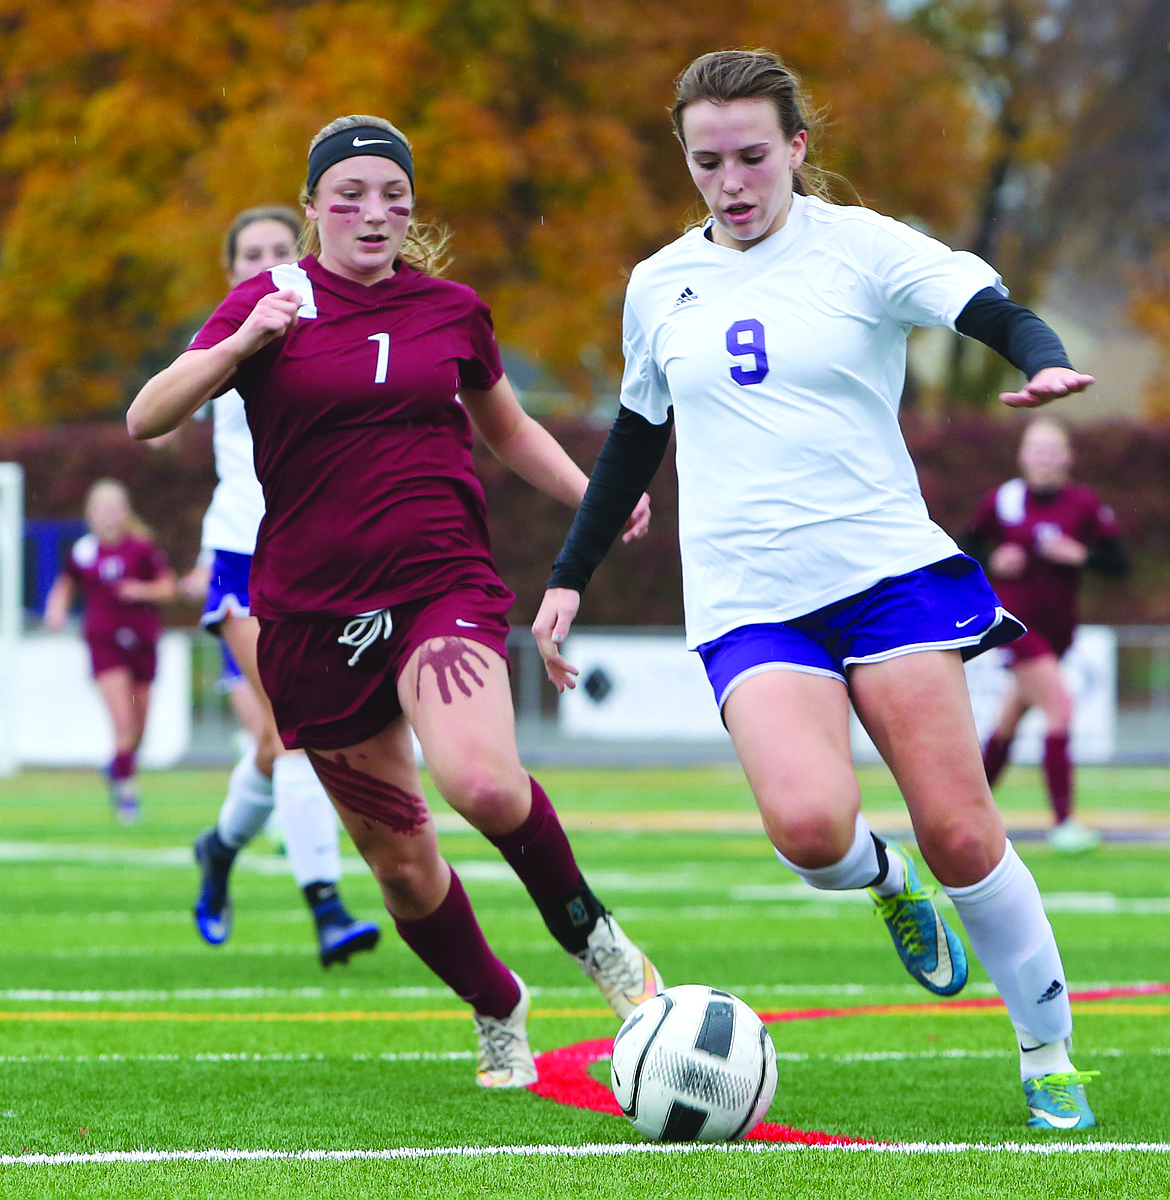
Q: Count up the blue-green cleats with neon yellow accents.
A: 2